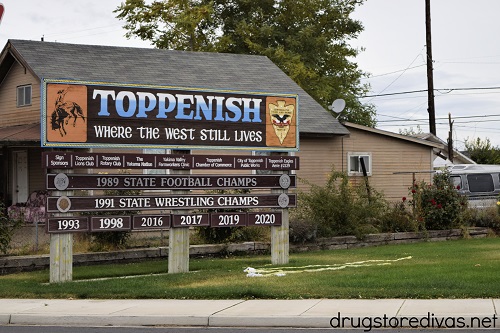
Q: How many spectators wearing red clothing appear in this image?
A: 0